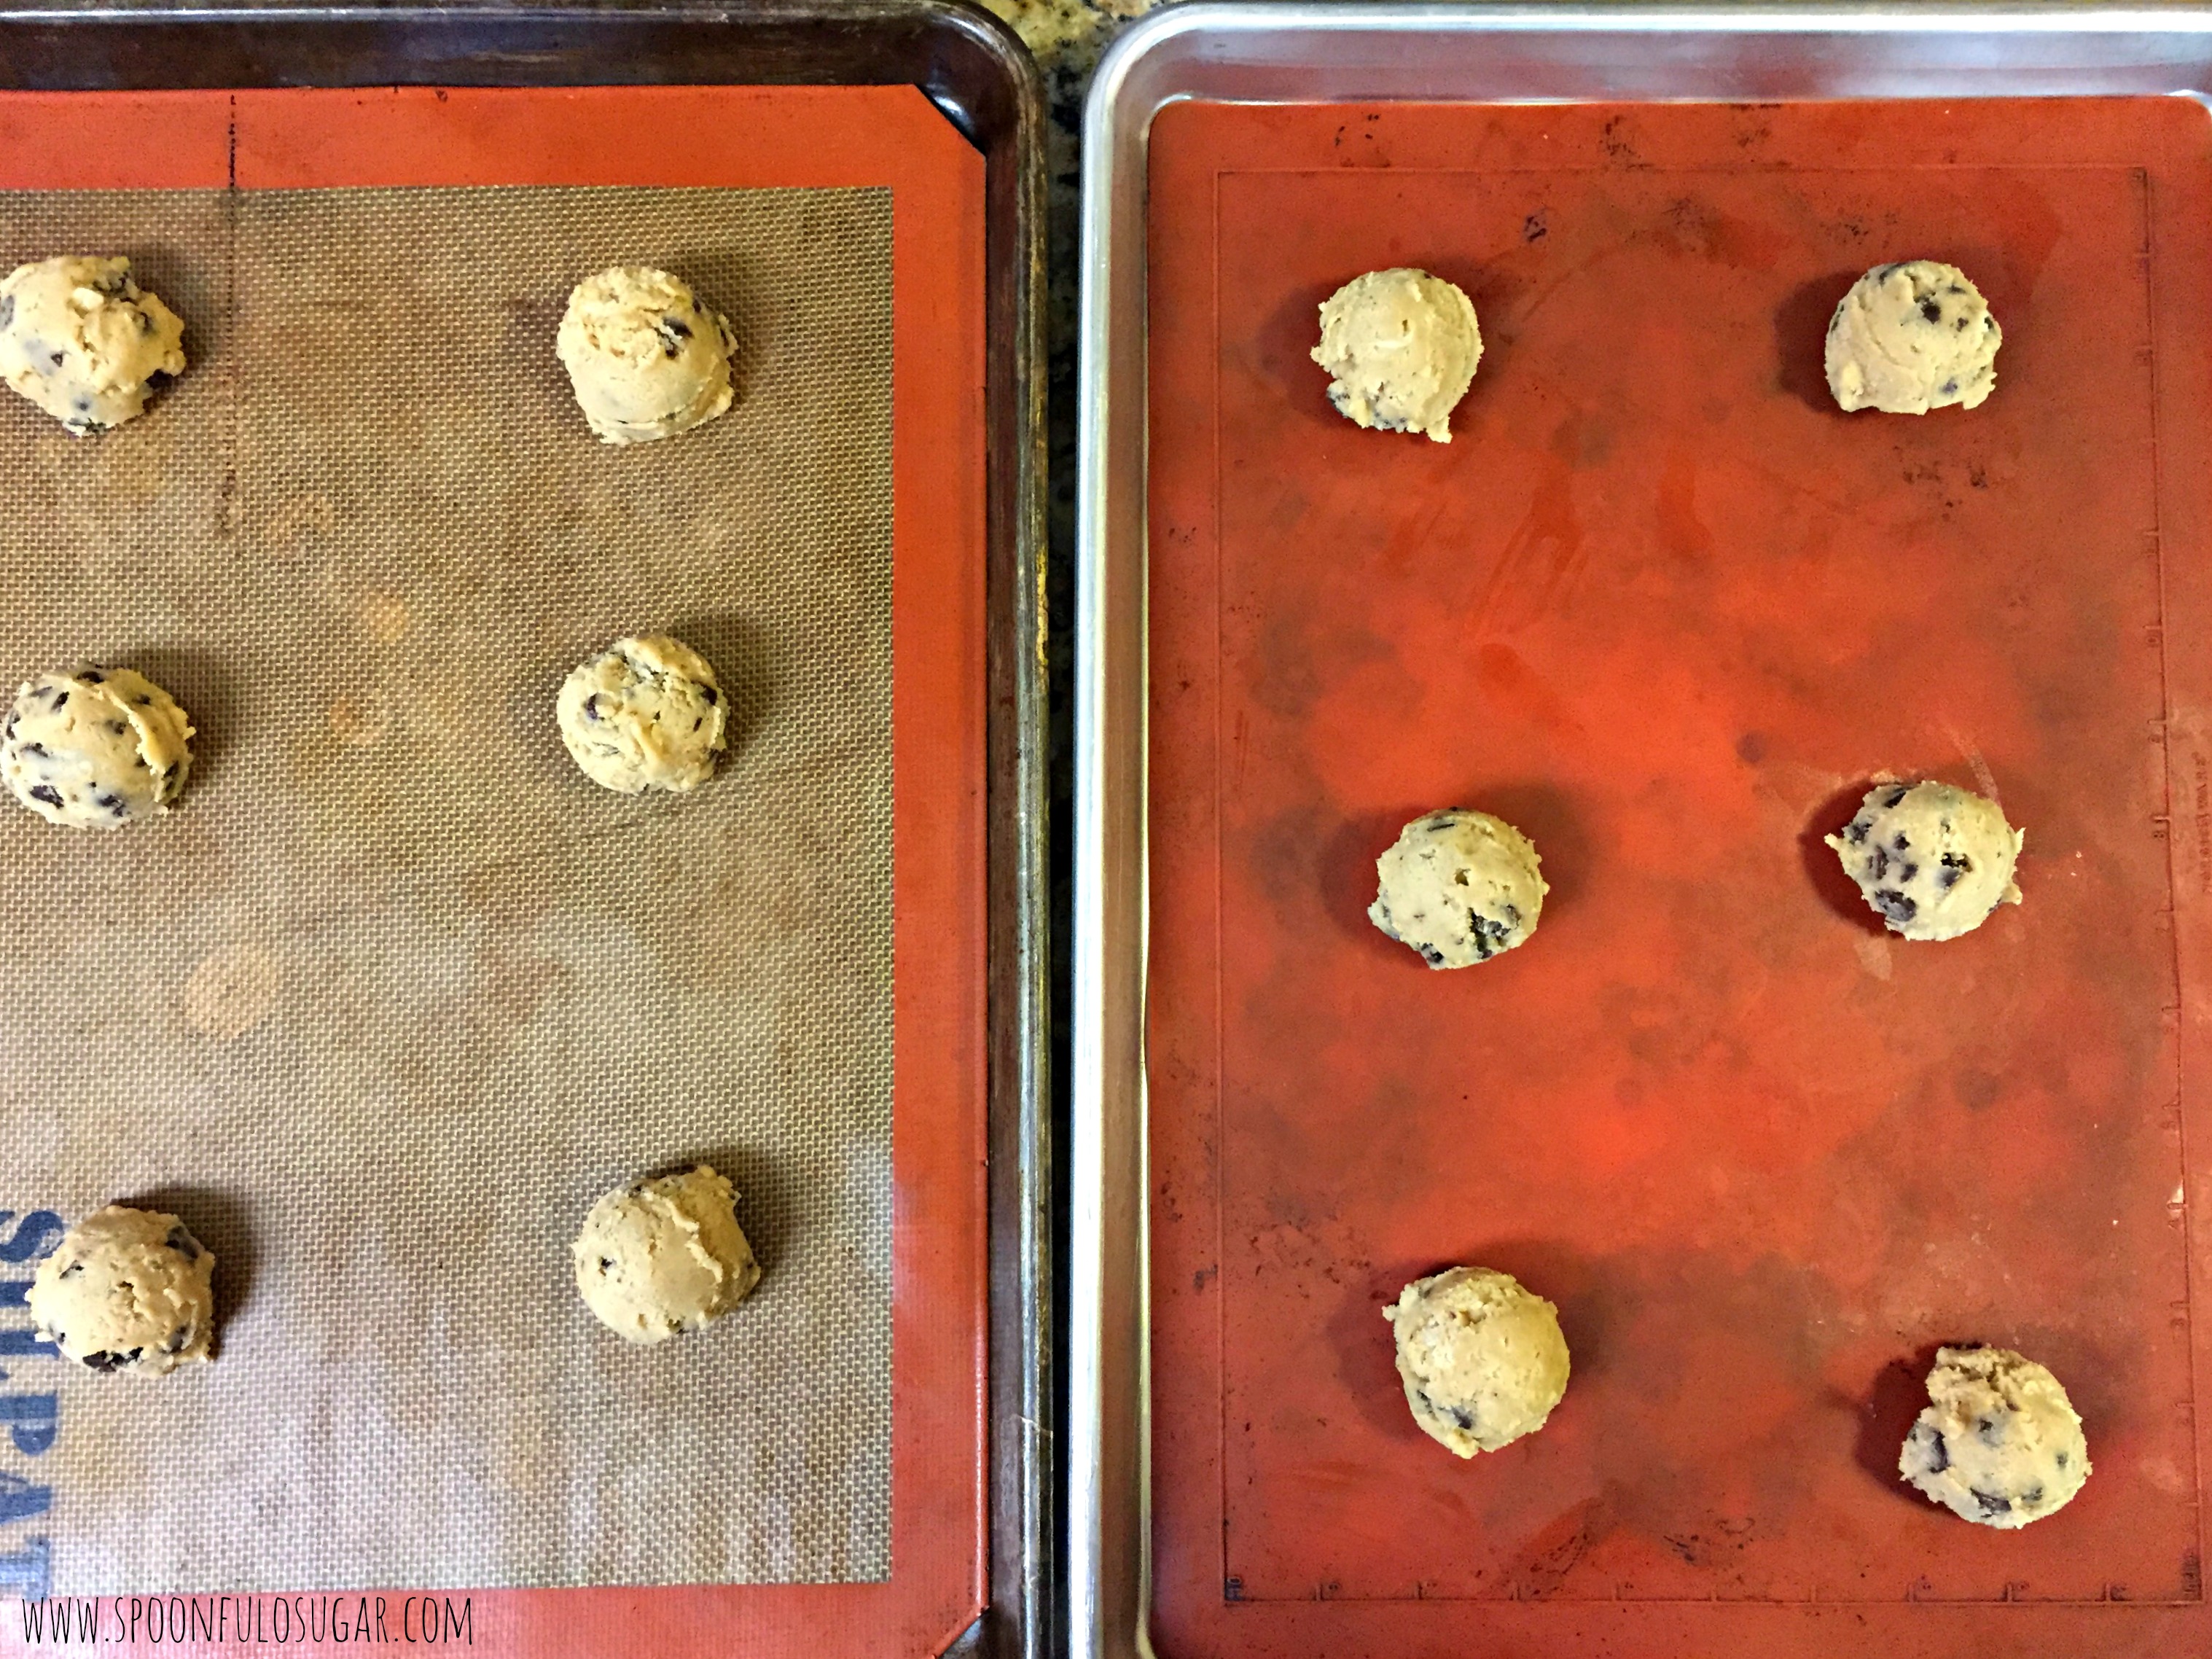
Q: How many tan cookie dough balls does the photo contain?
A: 12